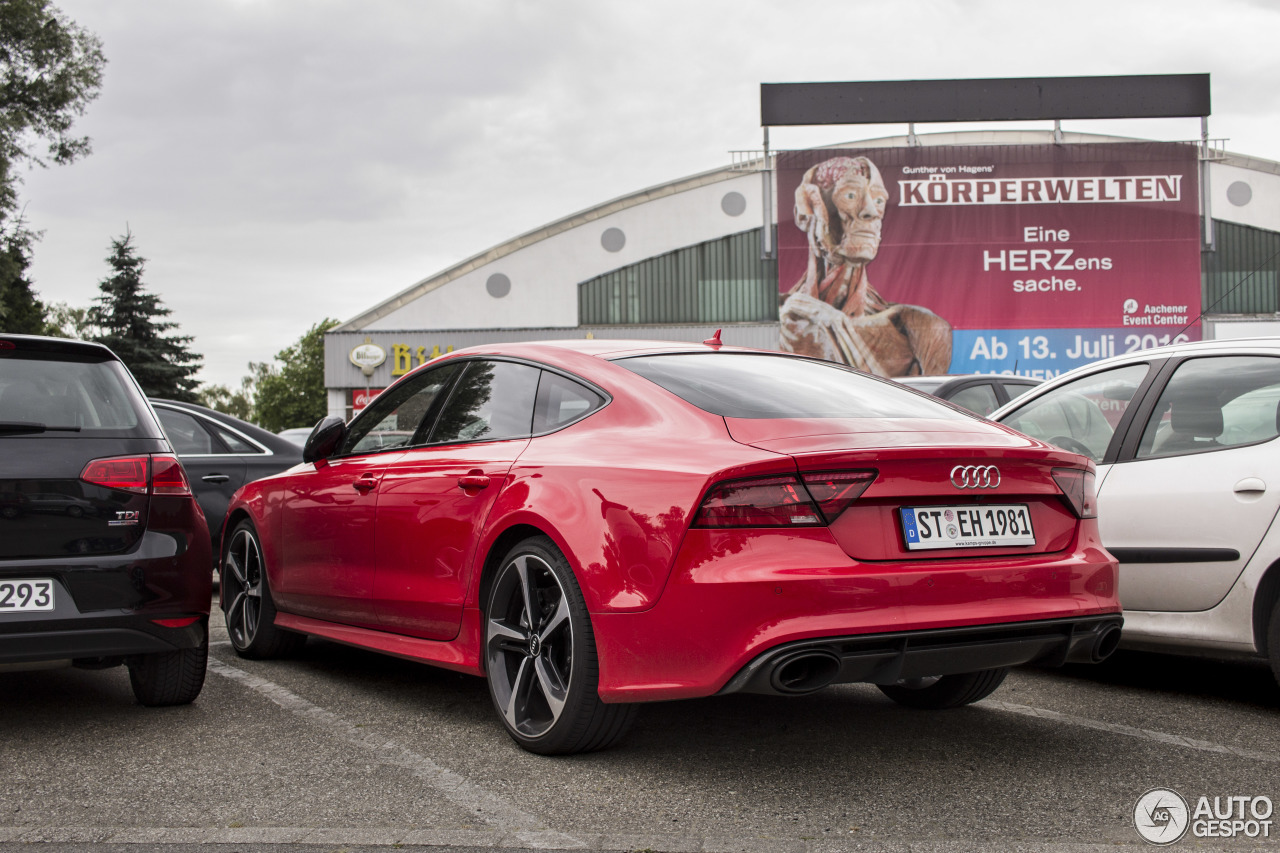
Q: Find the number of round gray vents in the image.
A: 4